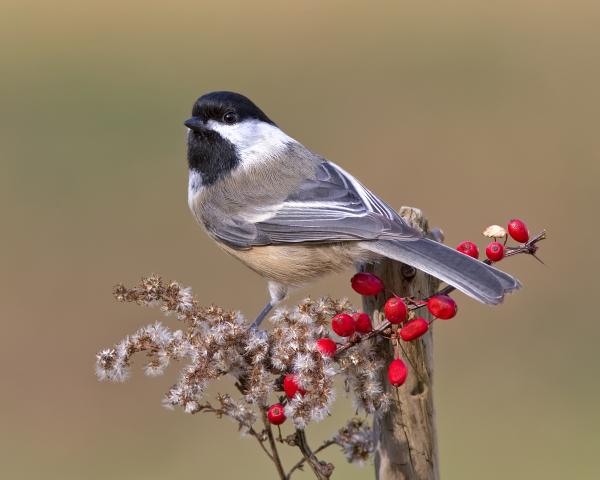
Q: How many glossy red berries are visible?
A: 13